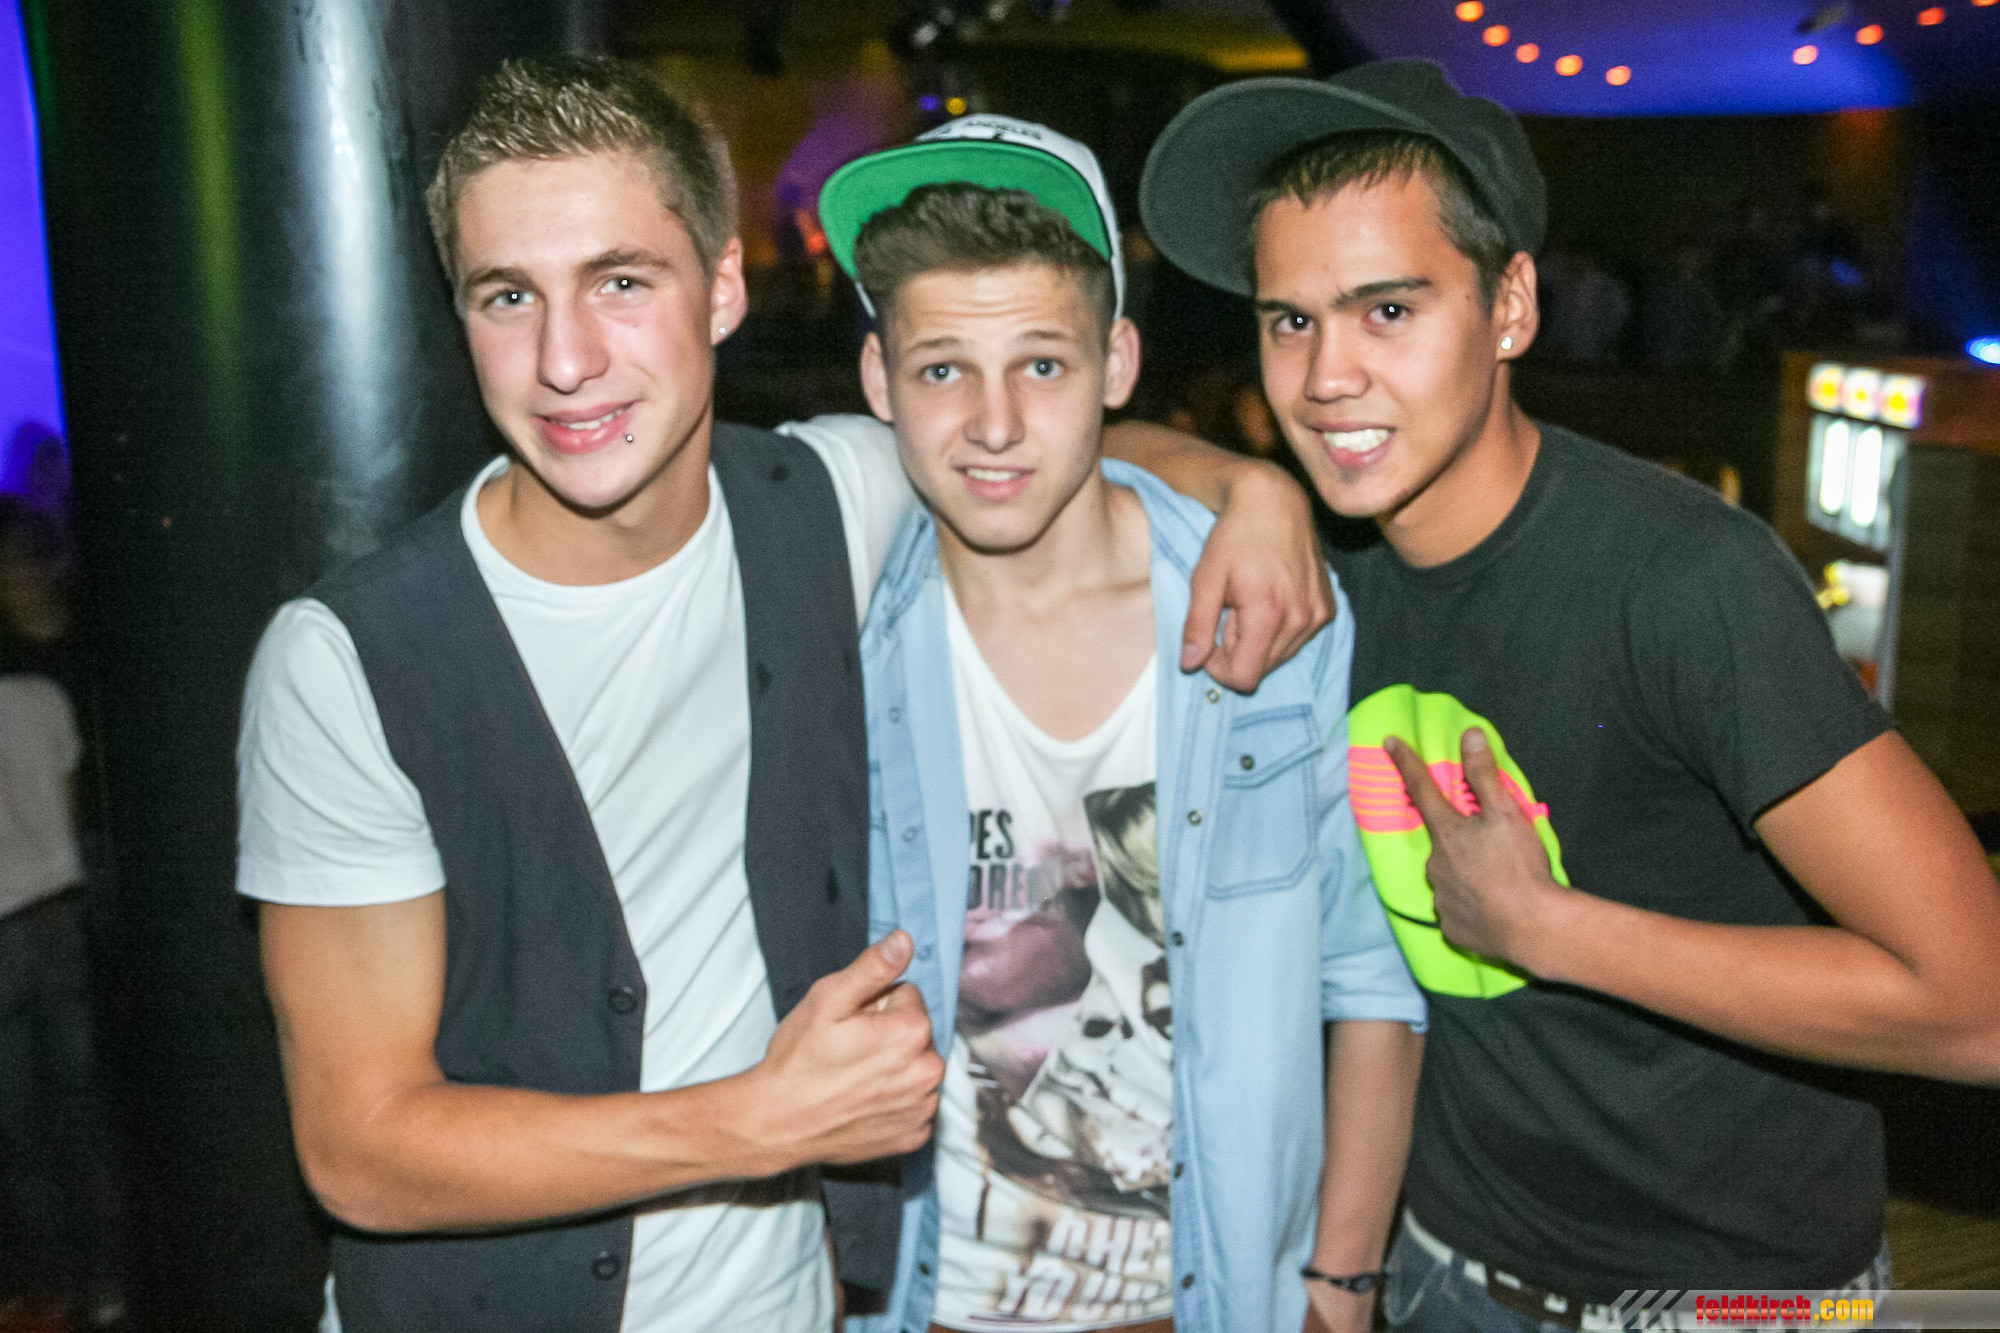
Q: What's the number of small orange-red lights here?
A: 9